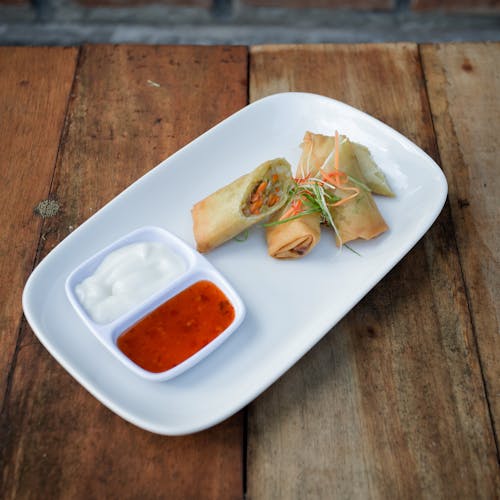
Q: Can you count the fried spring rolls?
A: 4